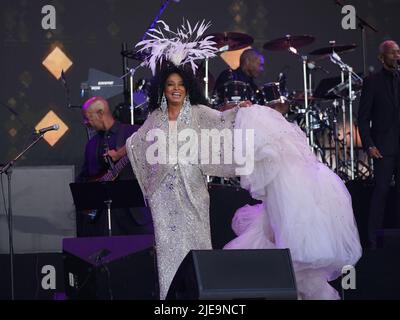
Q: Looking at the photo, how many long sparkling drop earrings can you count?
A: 2